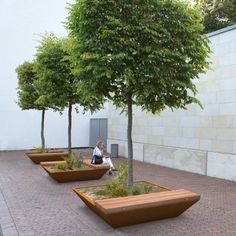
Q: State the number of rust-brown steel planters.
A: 3